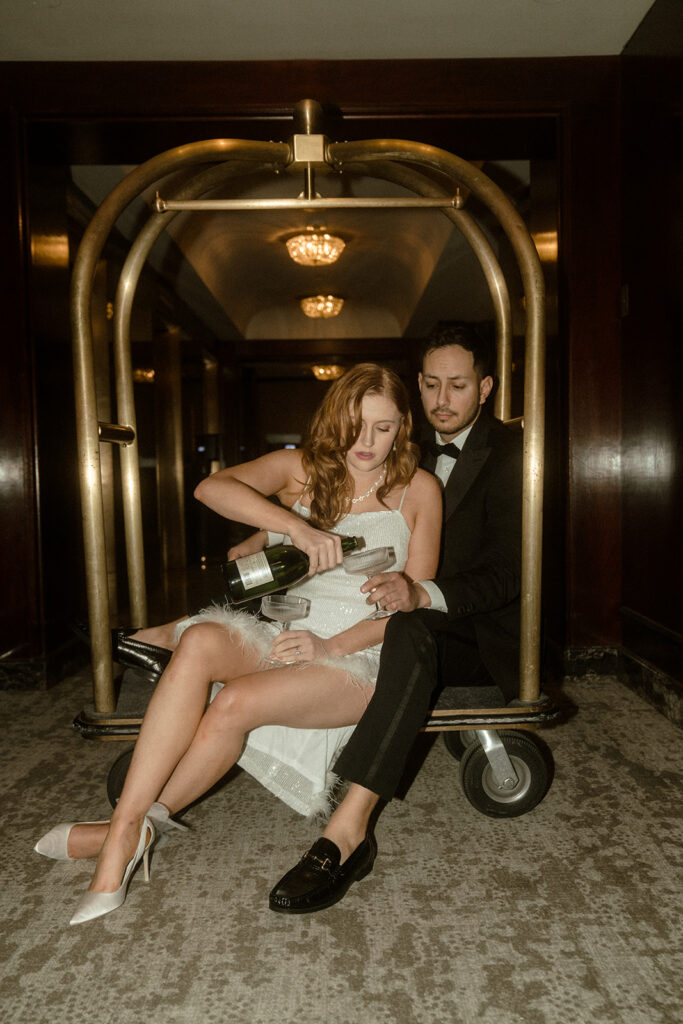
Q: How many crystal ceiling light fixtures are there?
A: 3